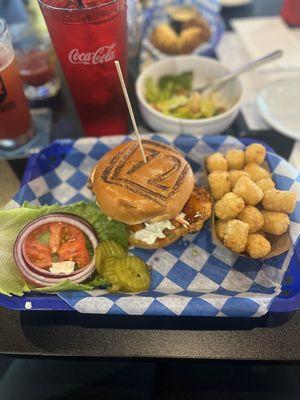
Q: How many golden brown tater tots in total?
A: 15